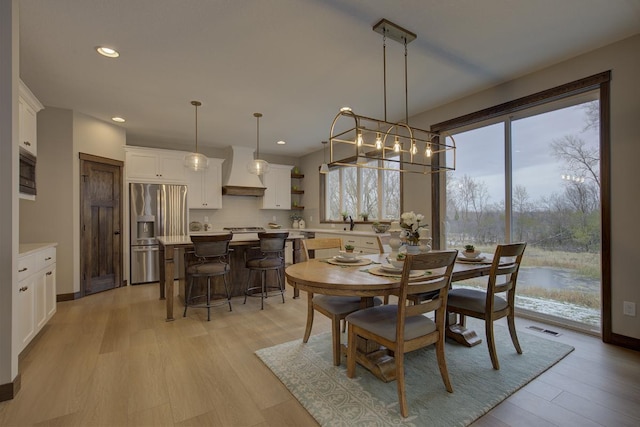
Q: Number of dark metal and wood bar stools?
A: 2